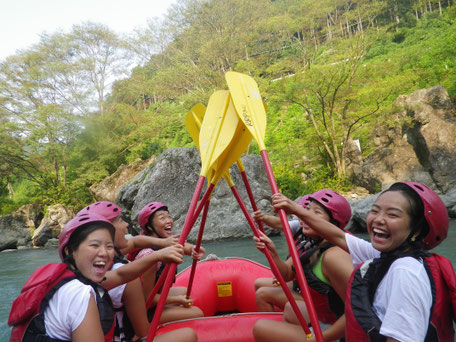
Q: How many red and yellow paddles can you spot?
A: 6